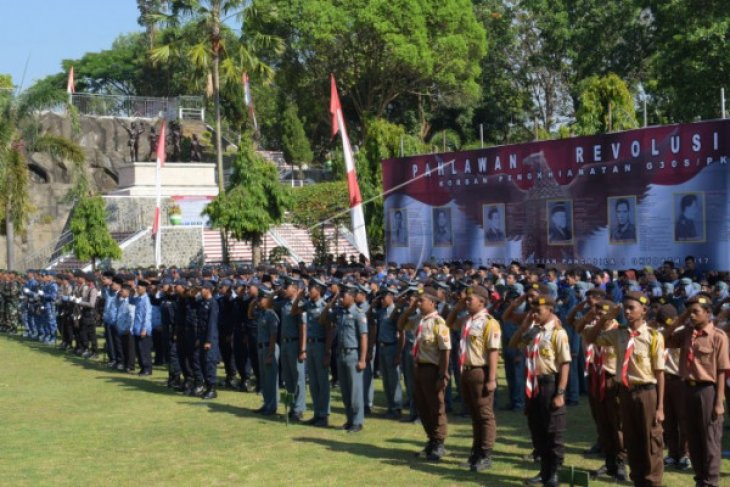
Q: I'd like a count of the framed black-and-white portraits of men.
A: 6